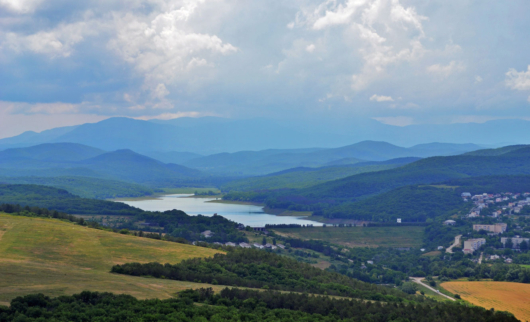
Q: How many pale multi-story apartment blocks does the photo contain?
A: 3